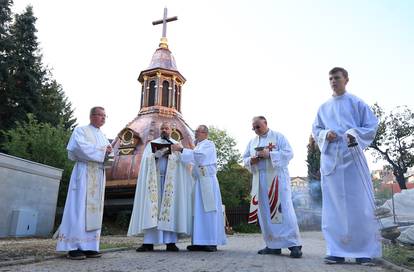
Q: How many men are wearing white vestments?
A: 5